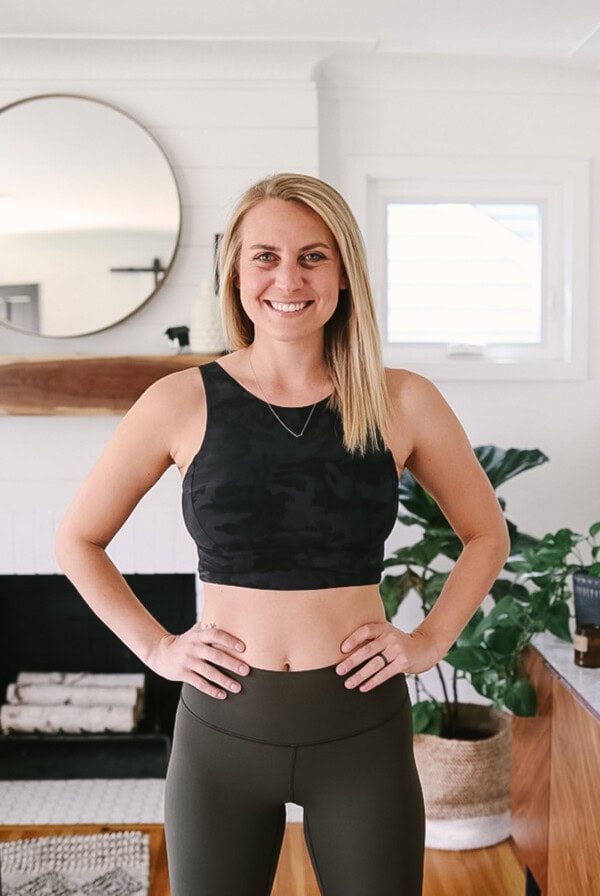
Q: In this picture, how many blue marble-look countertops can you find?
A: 0